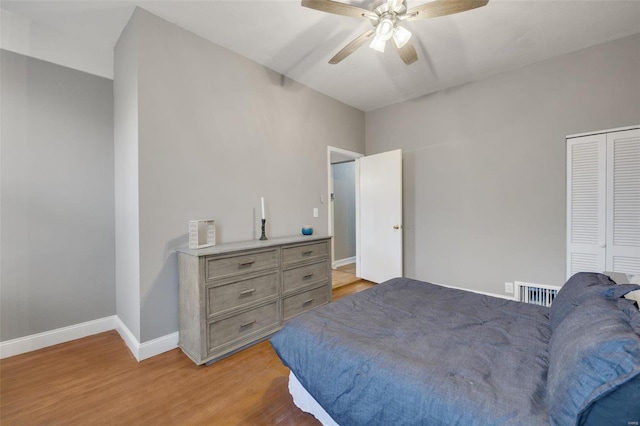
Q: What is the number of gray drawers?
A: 6